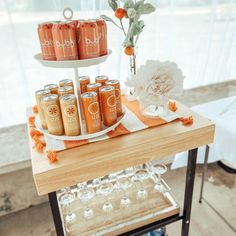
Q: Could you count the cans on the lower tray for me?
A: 12